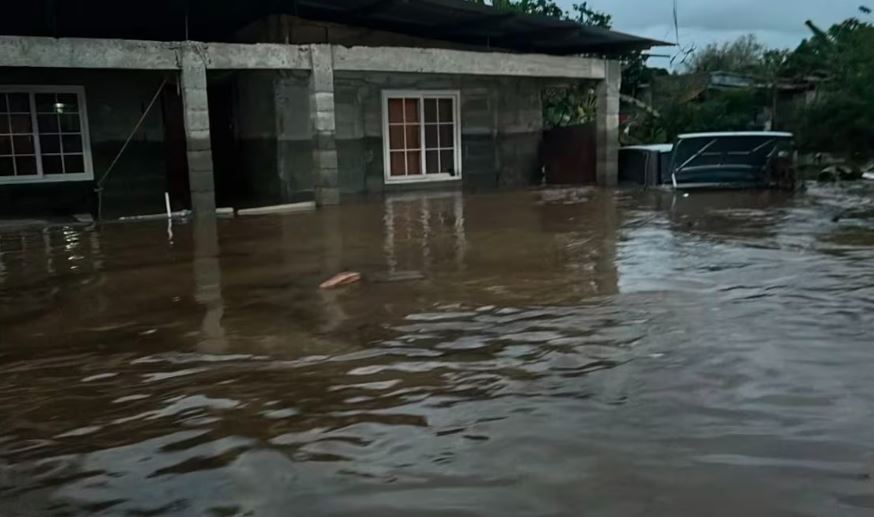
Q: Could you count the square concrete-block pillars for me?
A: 3